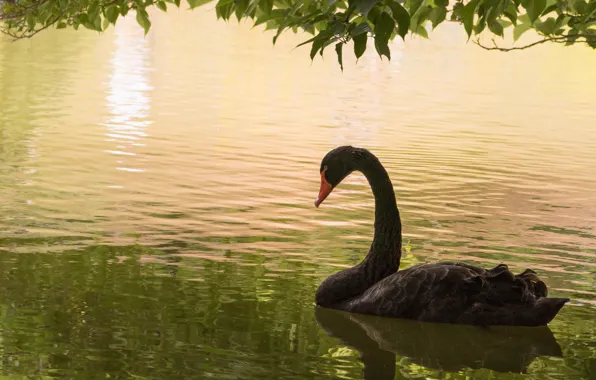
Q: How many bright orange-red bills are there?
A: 1